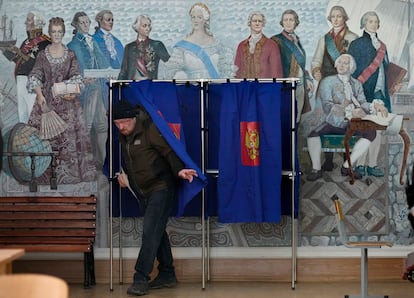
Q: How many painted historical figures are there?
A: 11